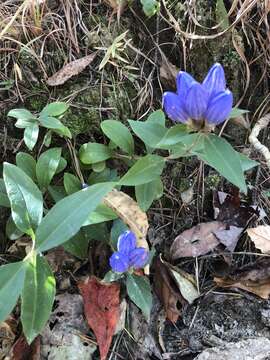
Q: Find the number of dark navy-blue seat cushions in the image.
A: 0